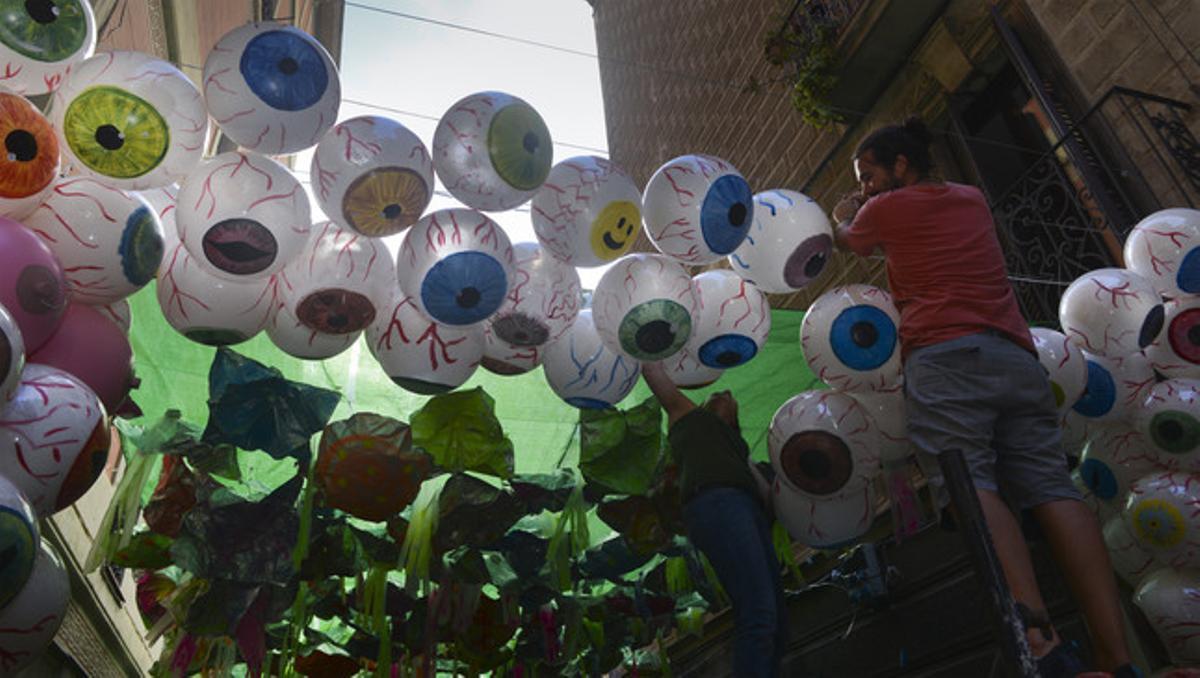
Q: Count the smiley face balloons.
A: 1